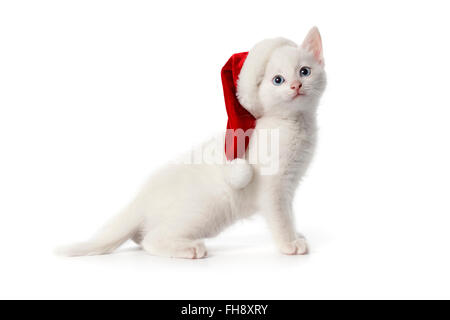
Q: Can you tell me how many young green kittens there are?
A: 0